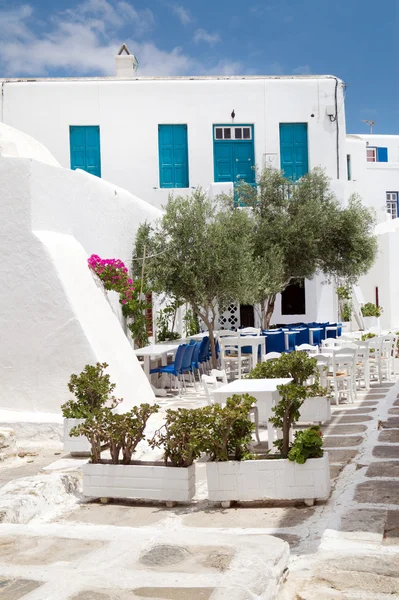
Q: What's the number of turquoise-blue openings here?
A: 4